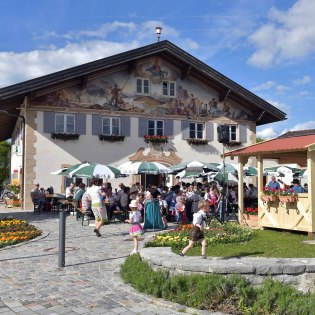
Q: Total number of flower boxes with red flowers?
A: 4